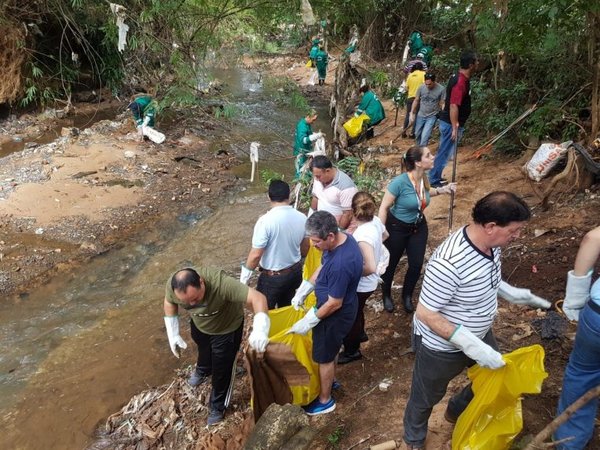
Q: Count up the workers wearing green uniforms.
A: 7